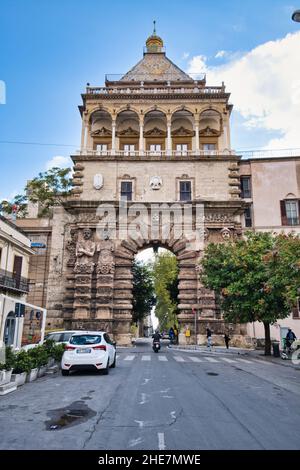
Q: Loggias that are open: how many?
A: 5